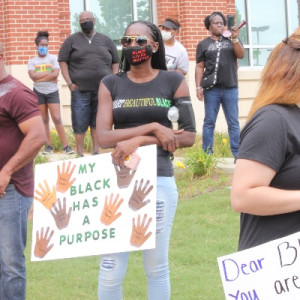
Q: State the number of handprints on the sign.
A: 8